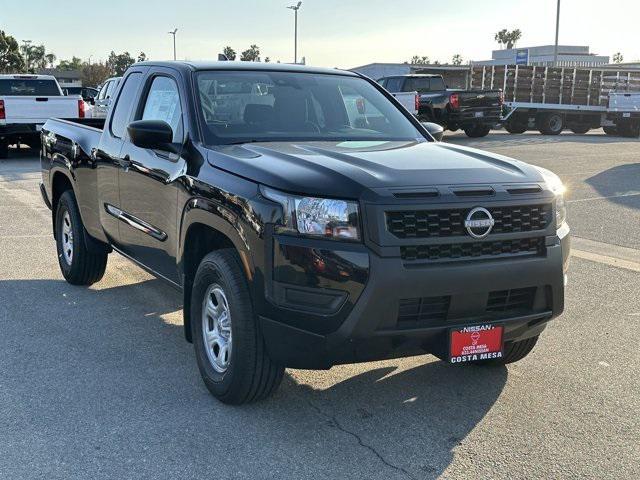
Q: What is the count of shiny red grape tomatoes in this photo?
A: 0